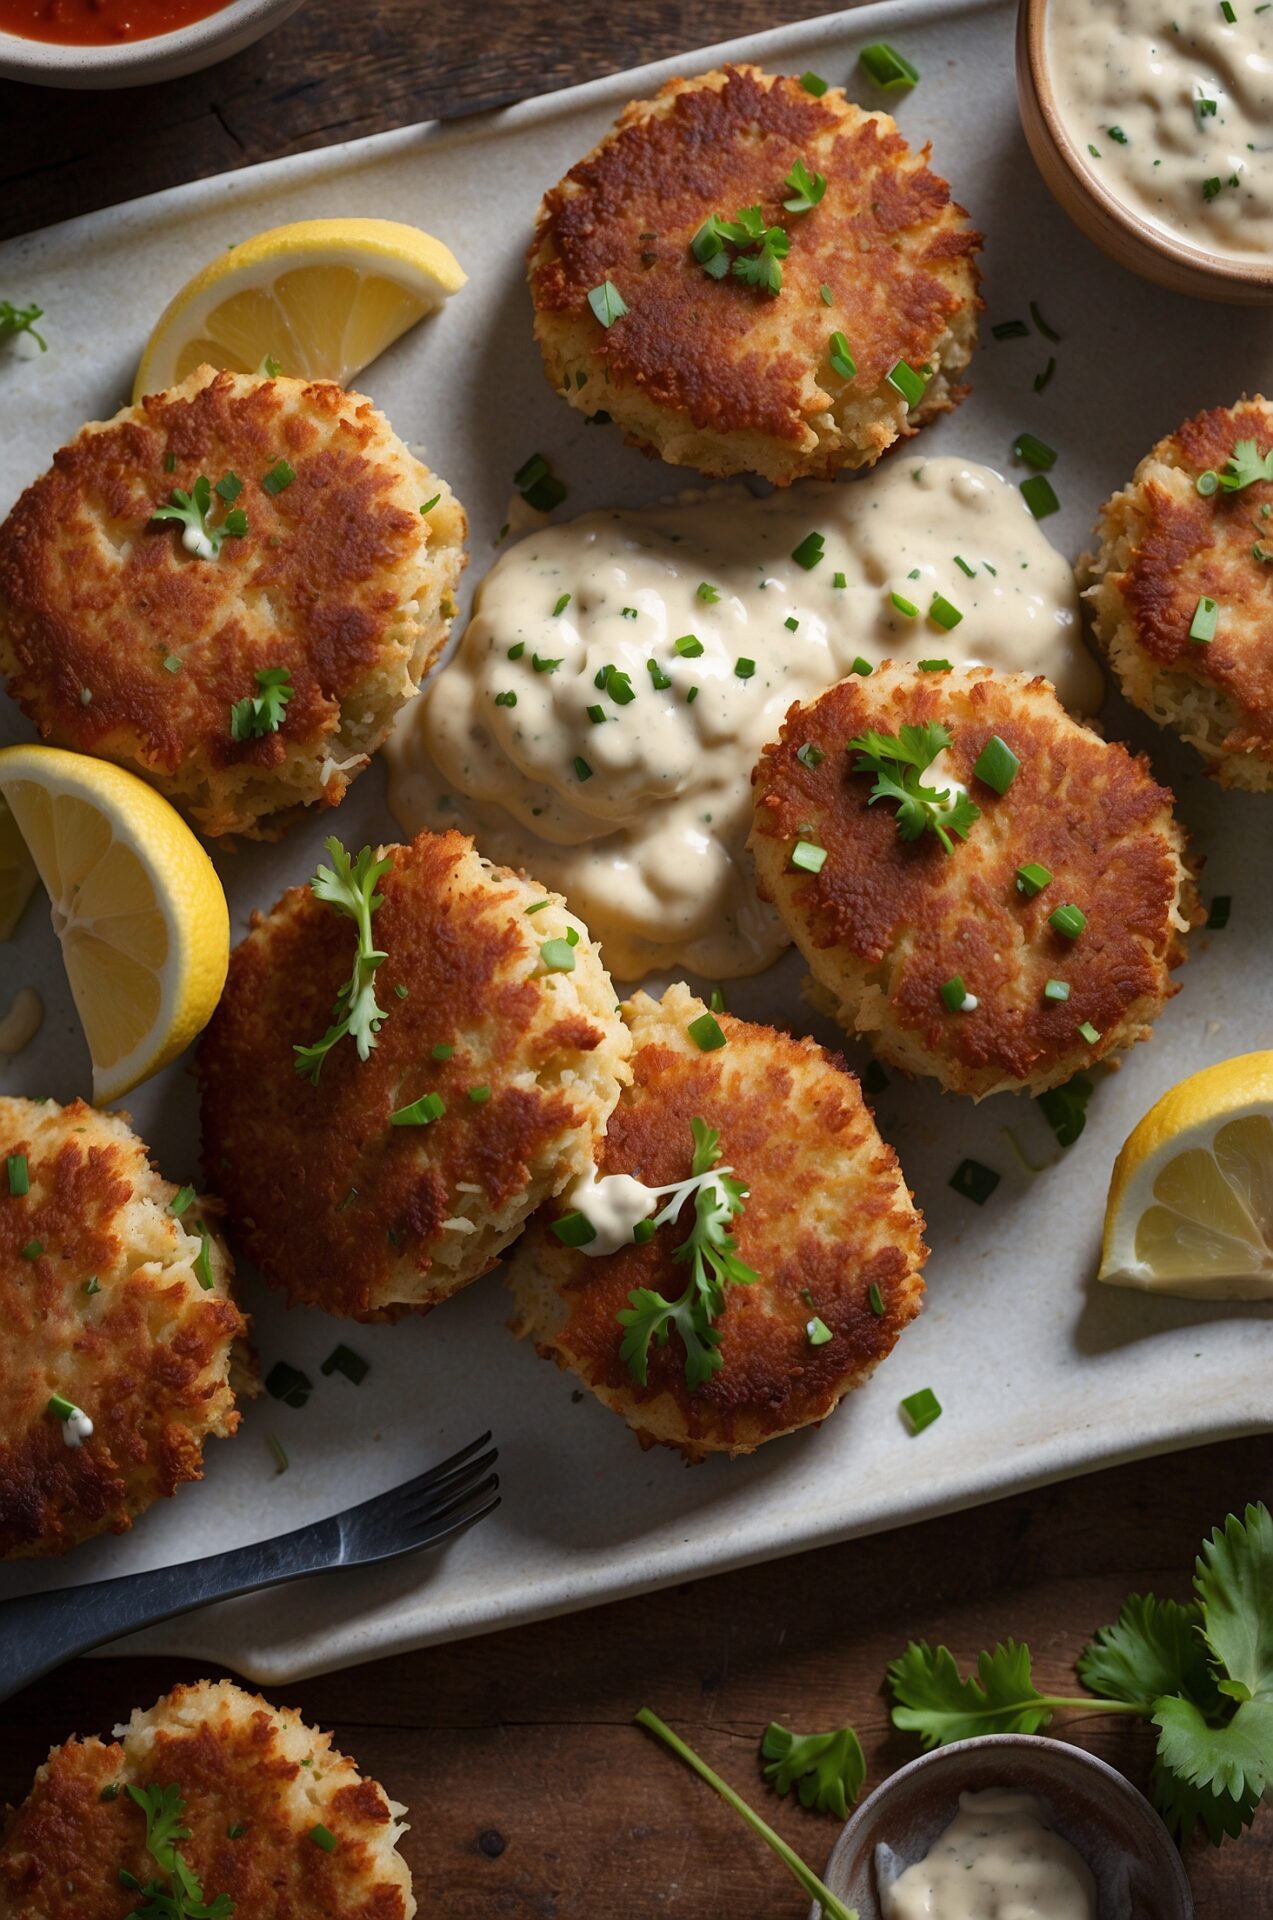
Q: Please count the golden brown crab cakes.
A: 8